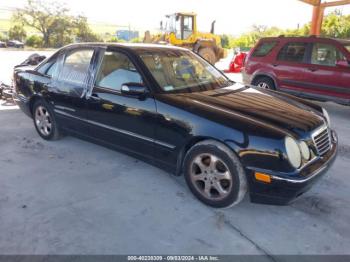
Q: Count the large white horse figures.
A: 0